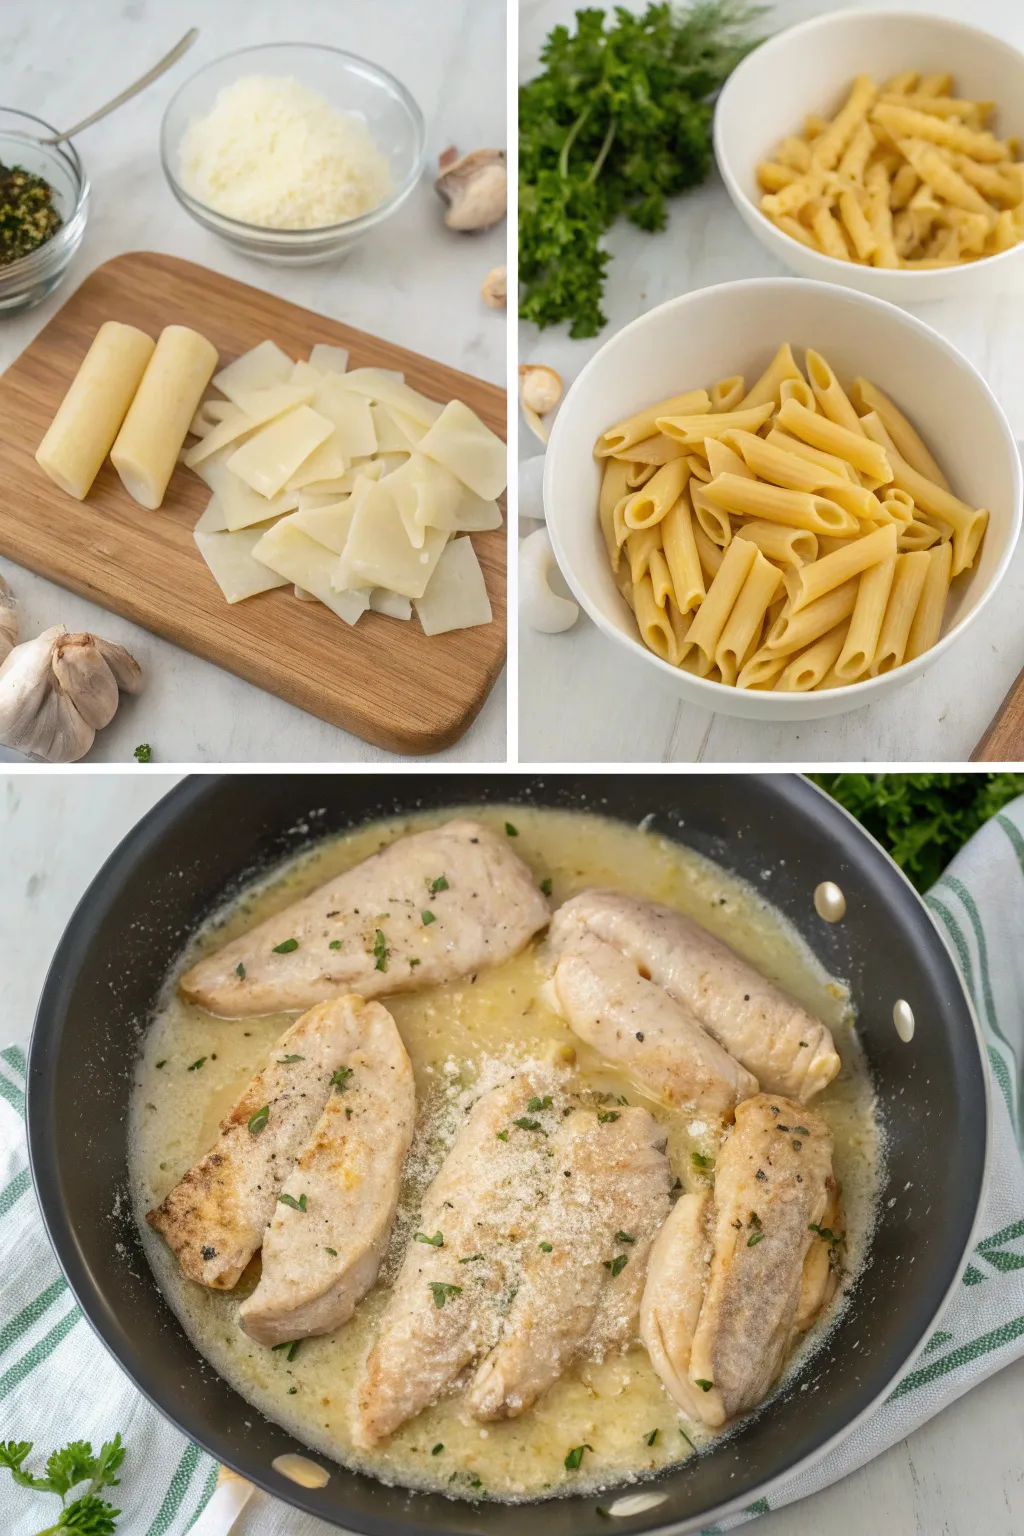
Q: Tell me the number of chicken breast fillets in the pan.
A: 5